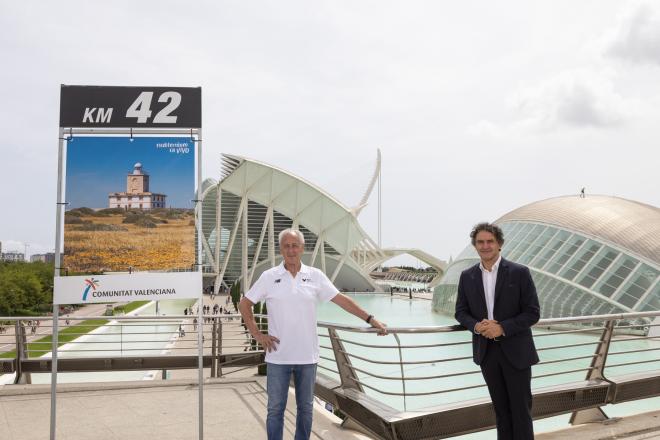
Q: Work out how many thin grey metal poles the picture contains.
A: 2